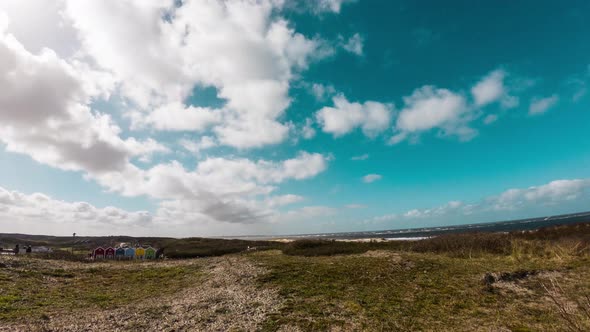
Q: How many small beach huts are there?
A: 6